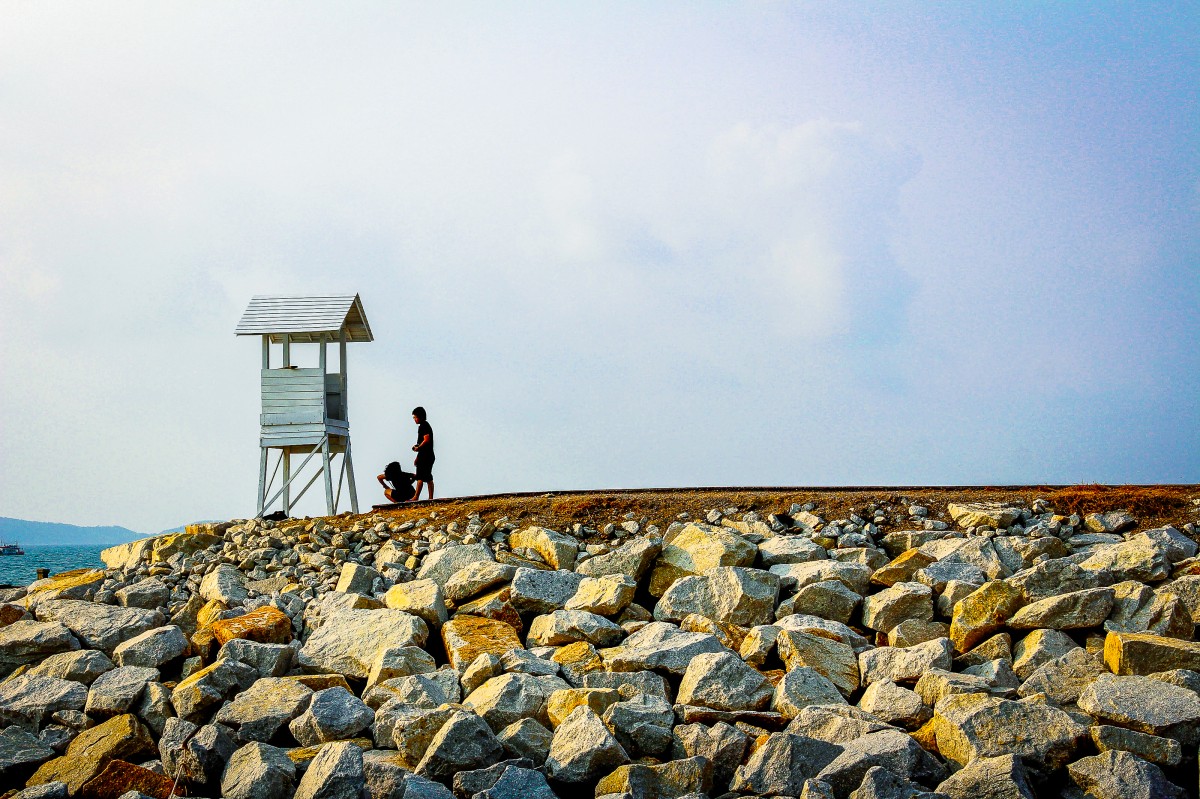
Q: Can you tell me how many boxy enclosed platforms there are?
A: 1